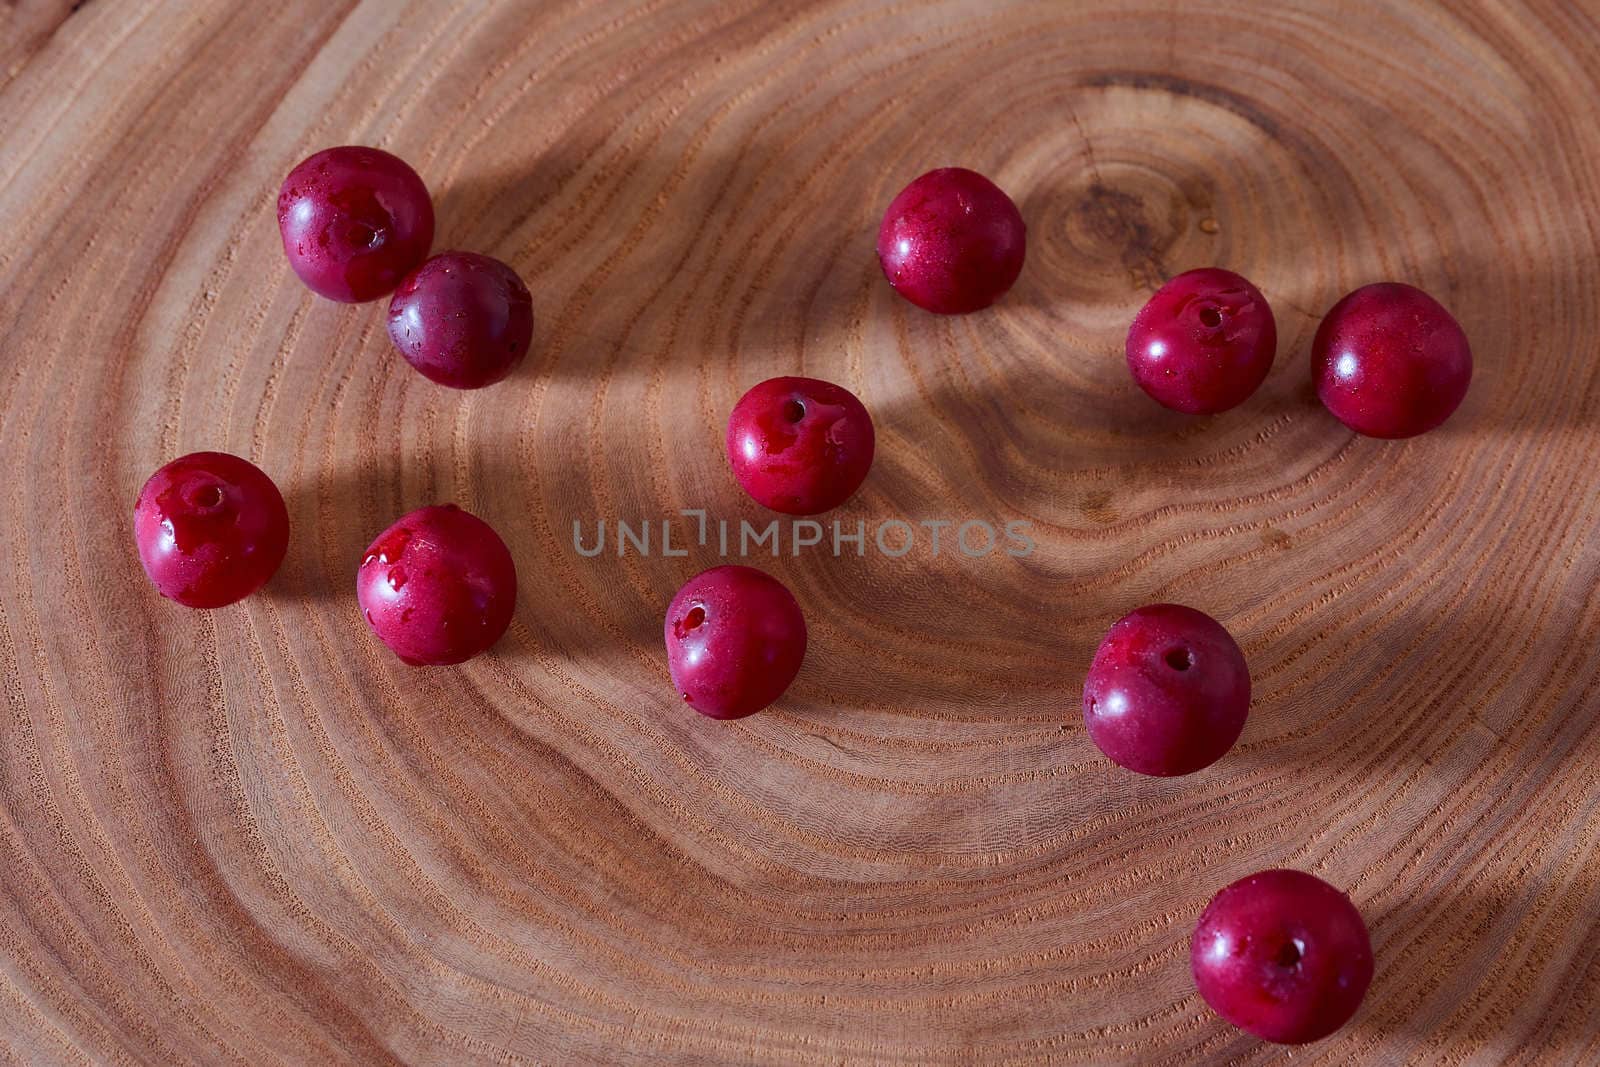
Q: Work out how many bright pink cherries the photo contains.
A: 11